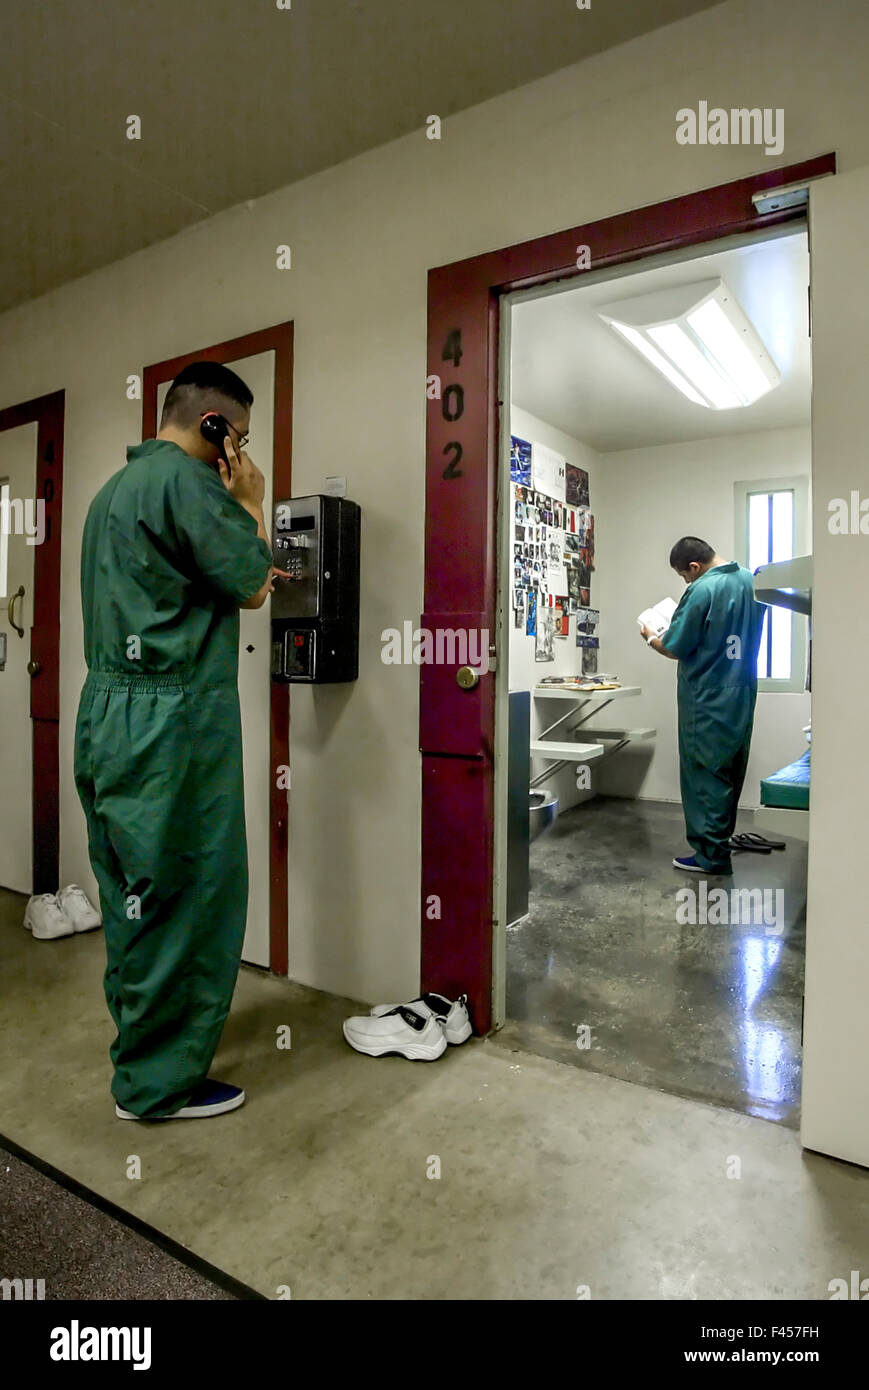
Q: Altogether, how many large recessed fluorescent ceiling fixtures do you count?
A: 1